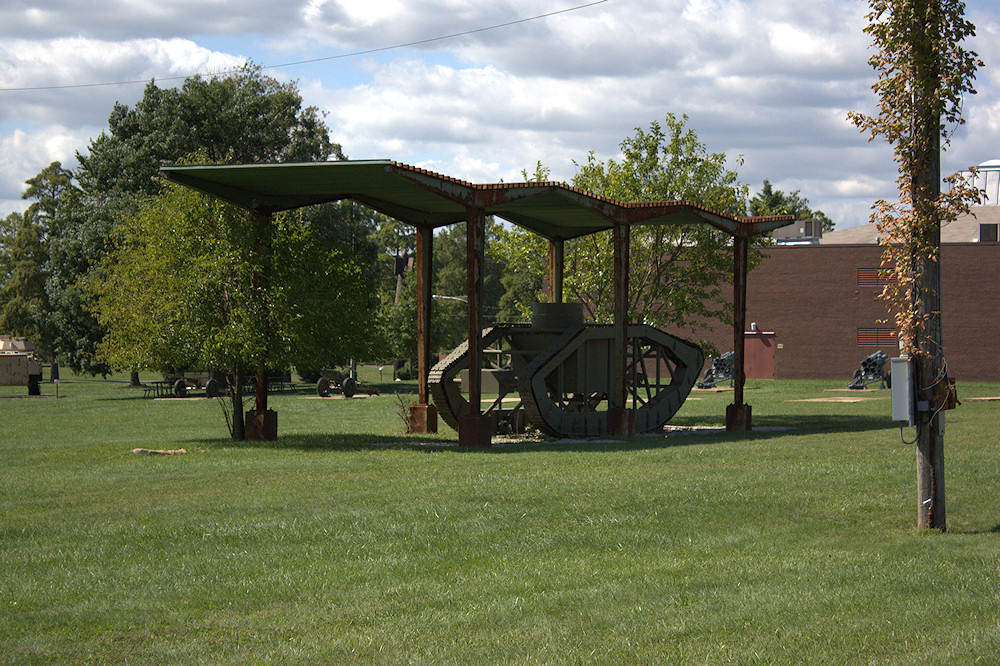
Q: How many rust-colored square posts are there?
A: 6